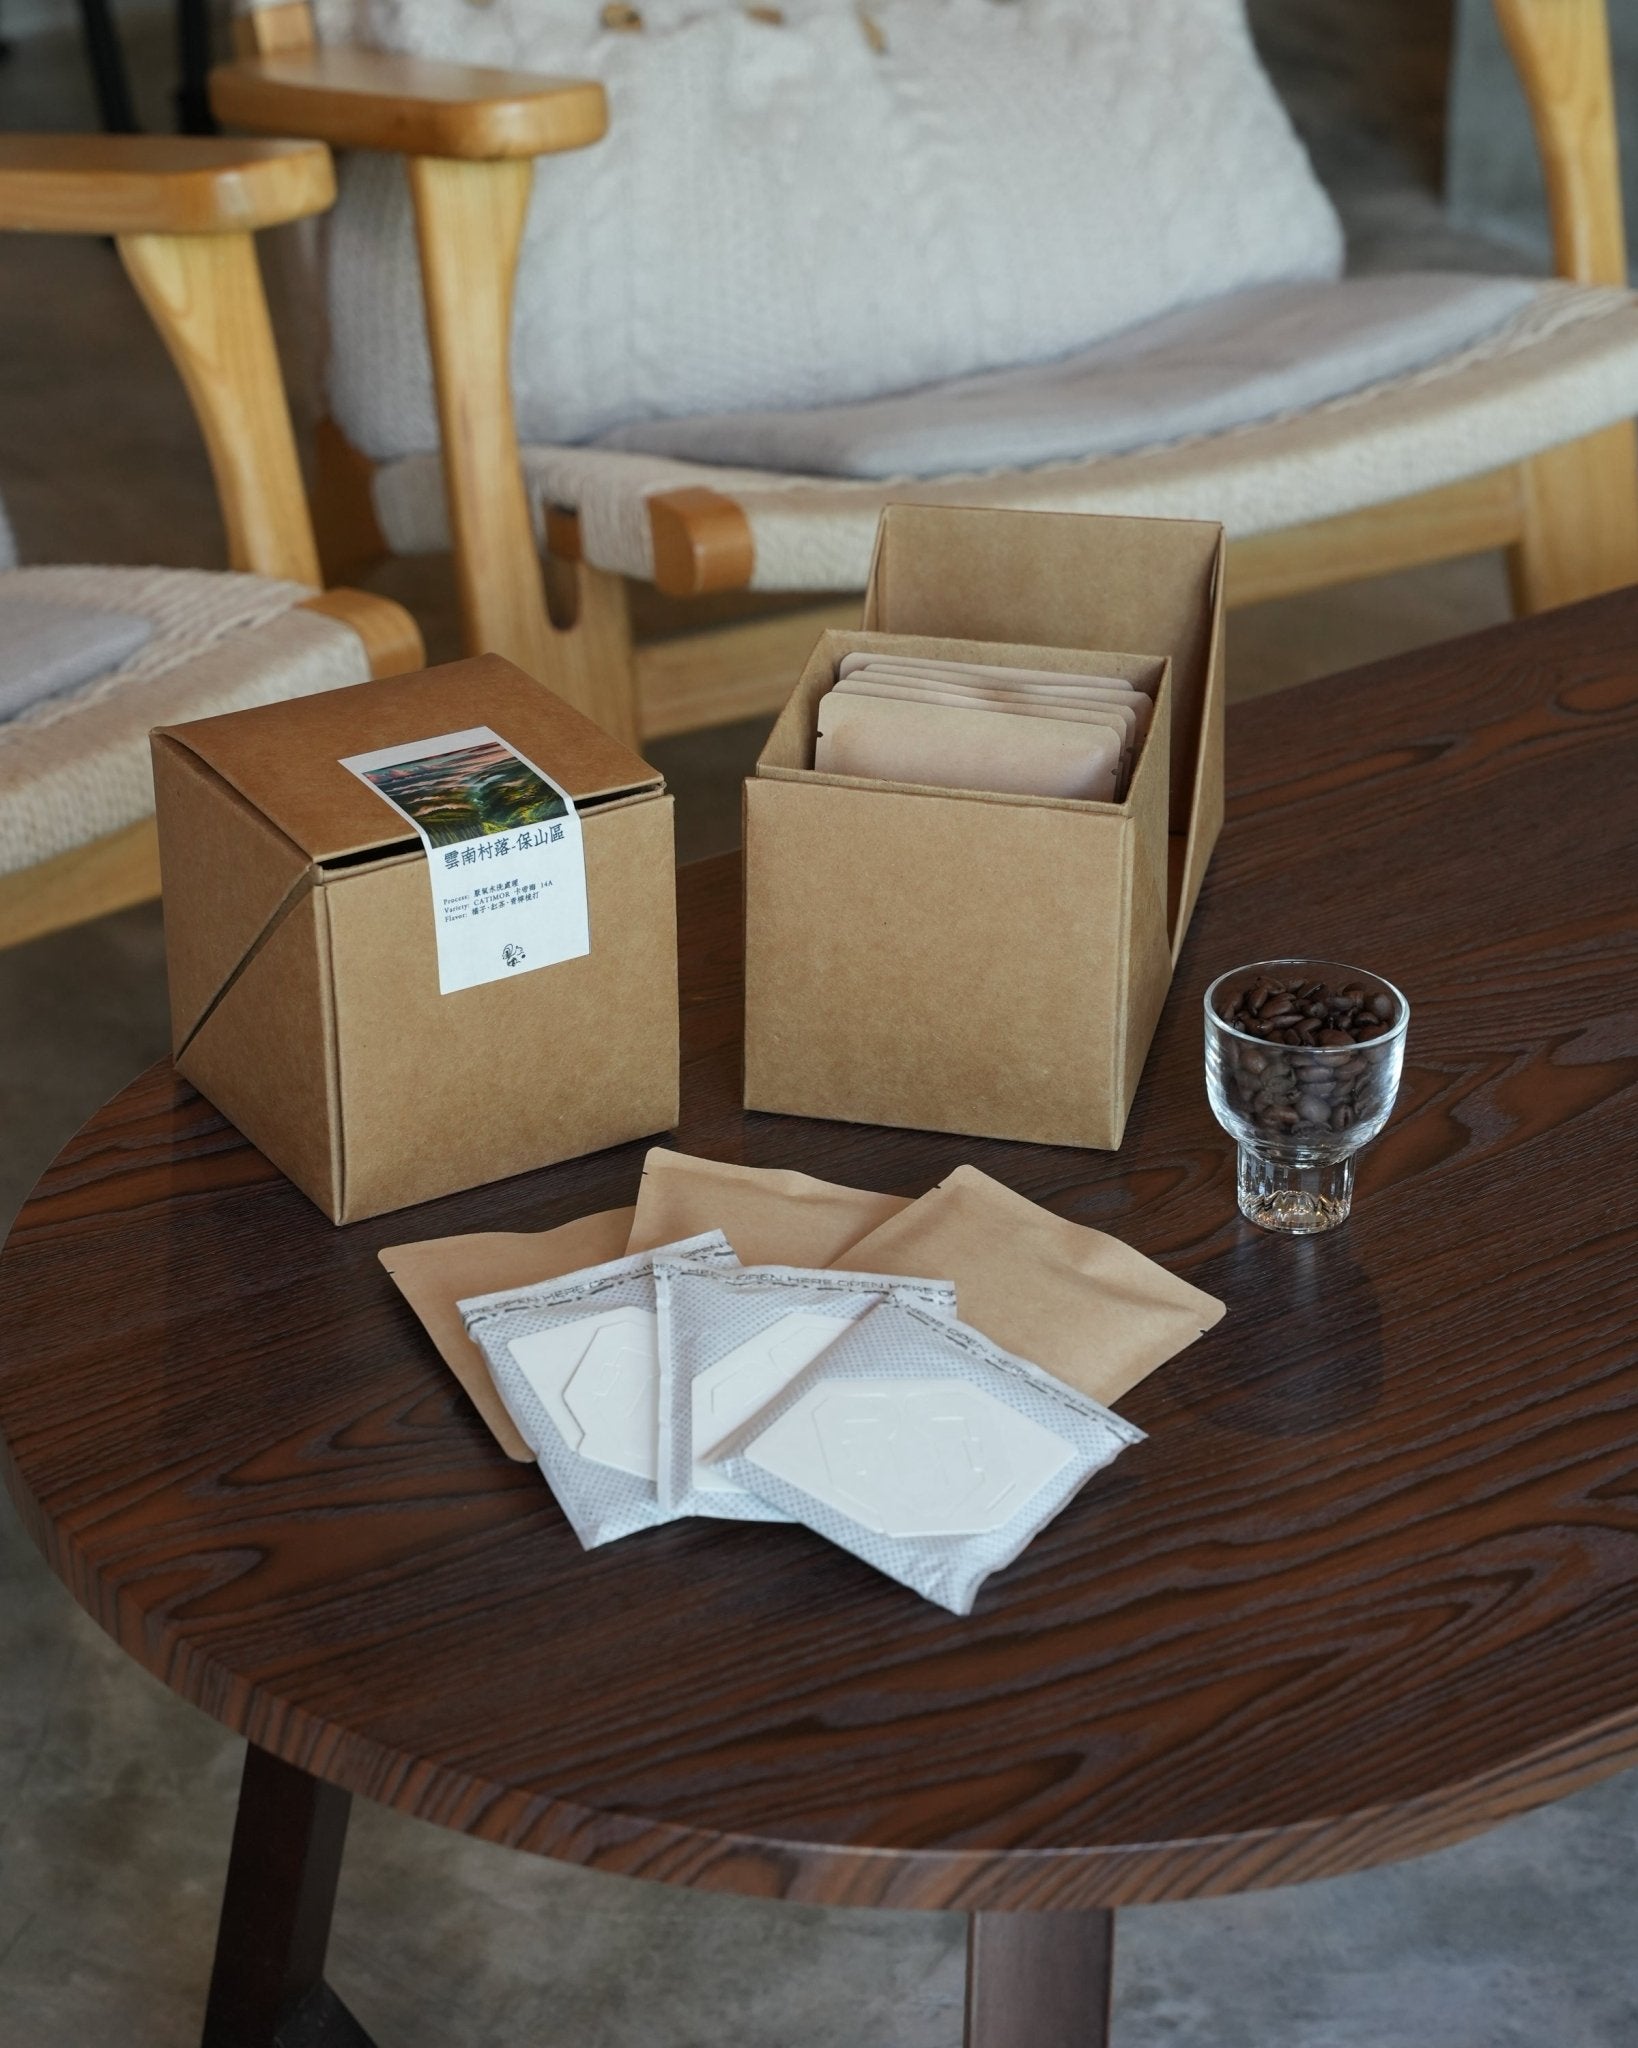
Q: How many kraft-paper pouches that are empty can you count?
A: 3